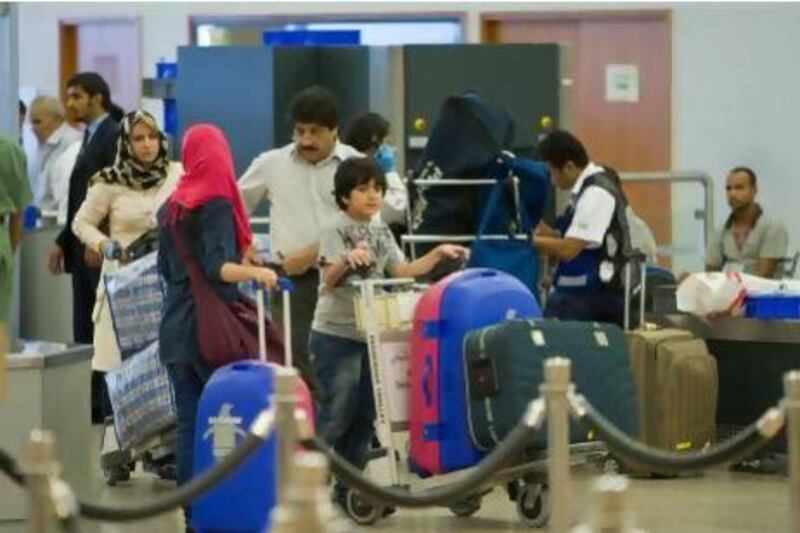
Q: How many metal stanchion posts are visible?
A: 6